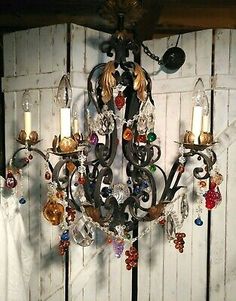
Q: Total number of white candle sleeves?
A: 5